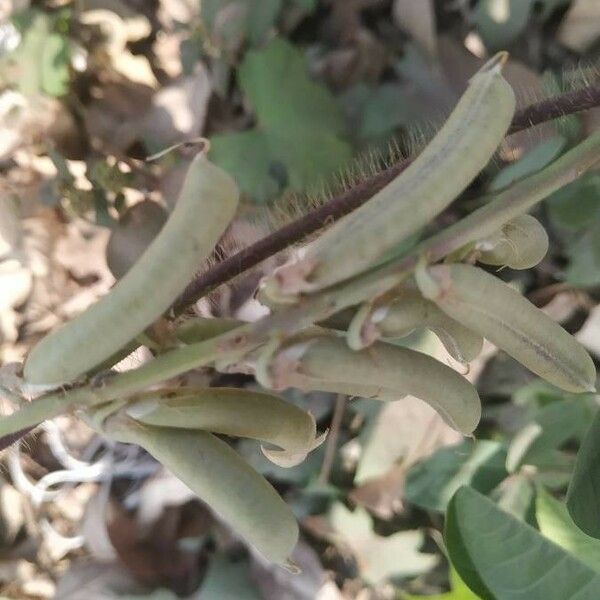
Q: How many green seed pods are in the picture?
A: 8